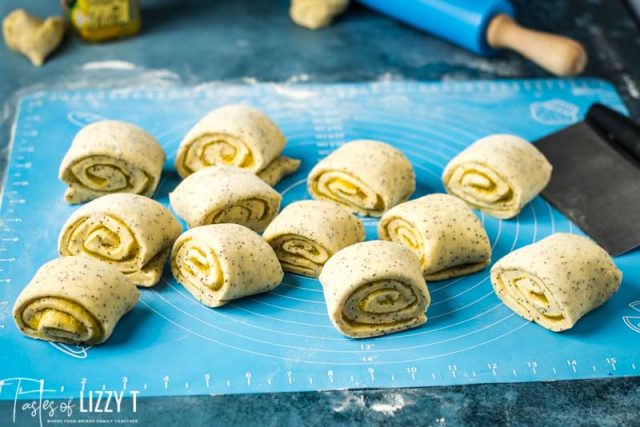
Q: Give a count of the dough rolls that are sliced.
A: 12